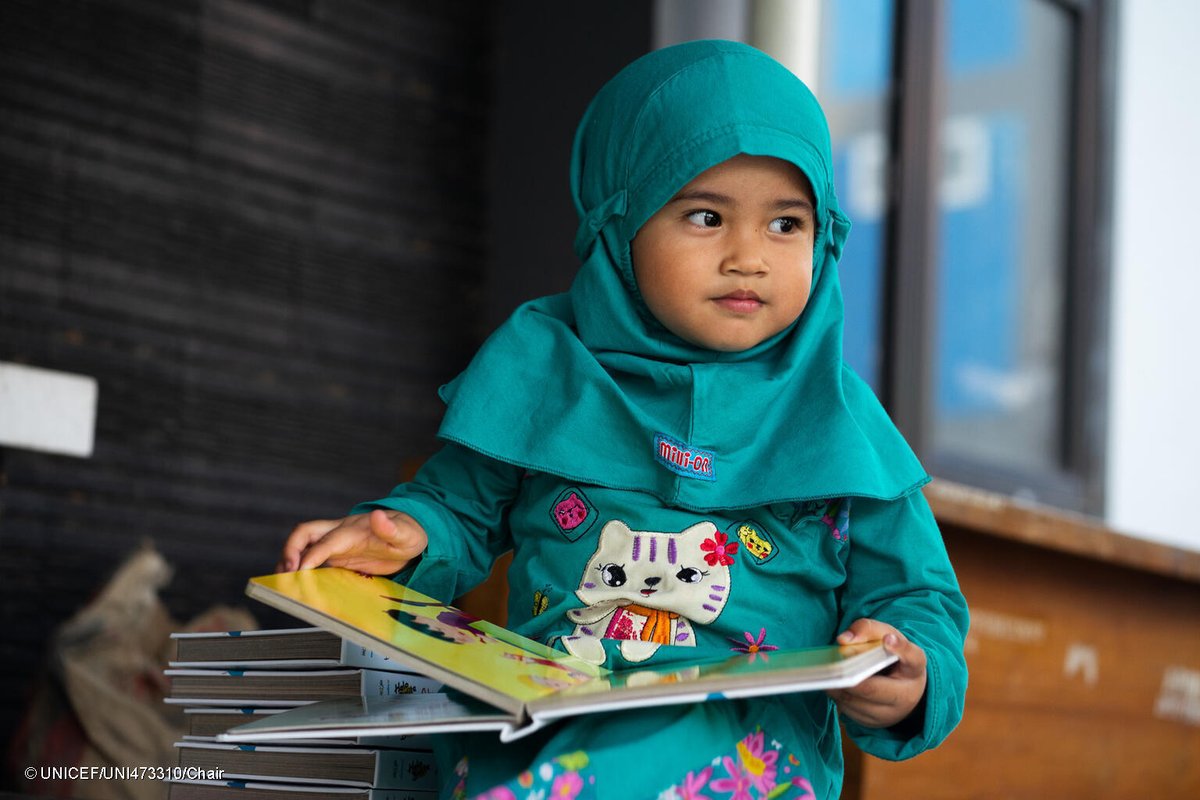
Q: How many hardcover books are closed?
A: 5